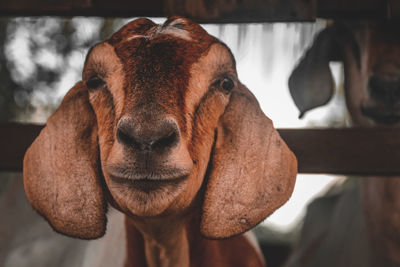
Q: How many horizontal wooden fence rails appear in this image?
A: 2